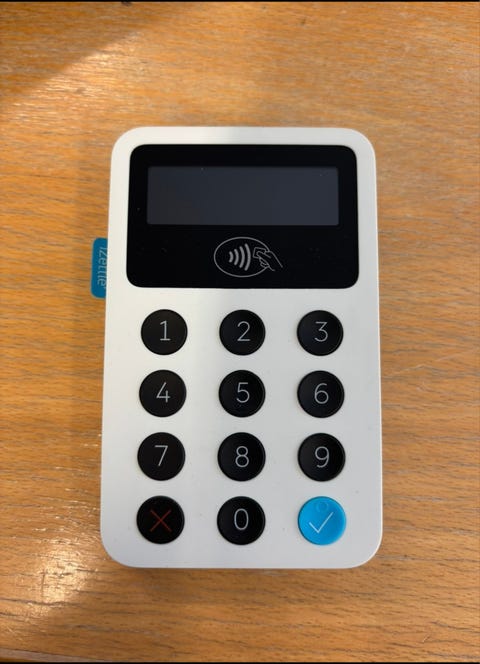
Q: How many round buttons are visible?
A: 12